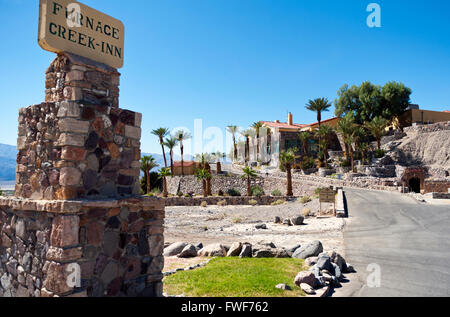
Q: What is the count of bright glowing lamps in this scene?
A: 0